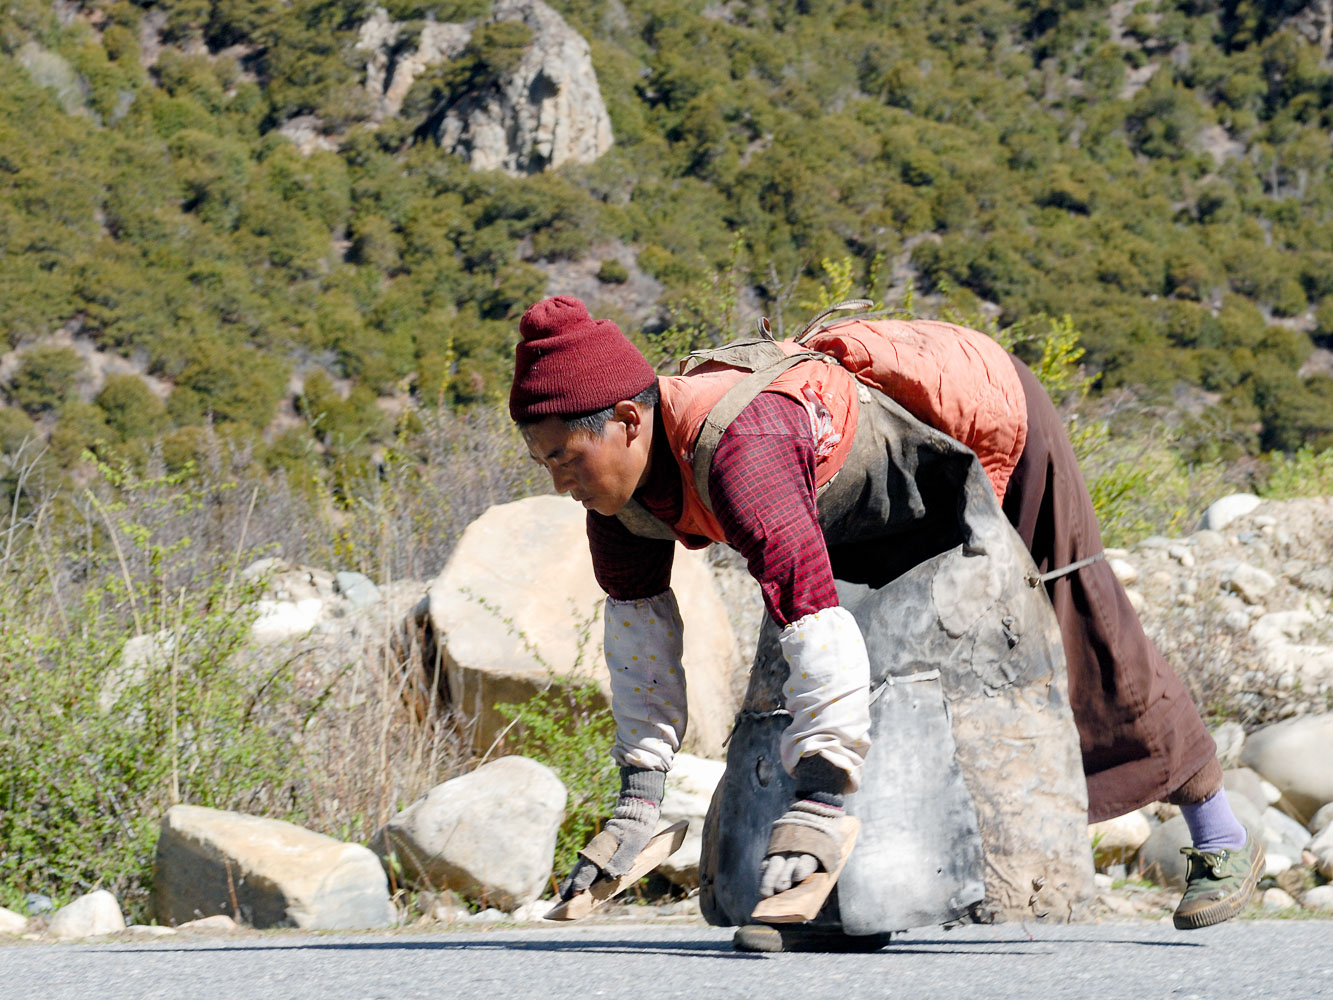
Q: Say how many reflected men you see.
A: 0